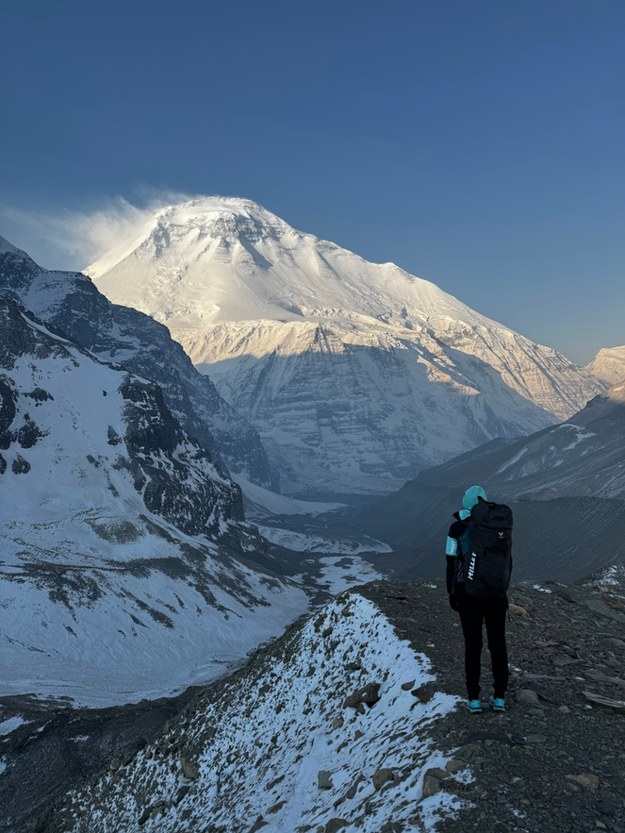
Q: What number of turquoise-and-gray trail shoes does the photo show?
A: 2